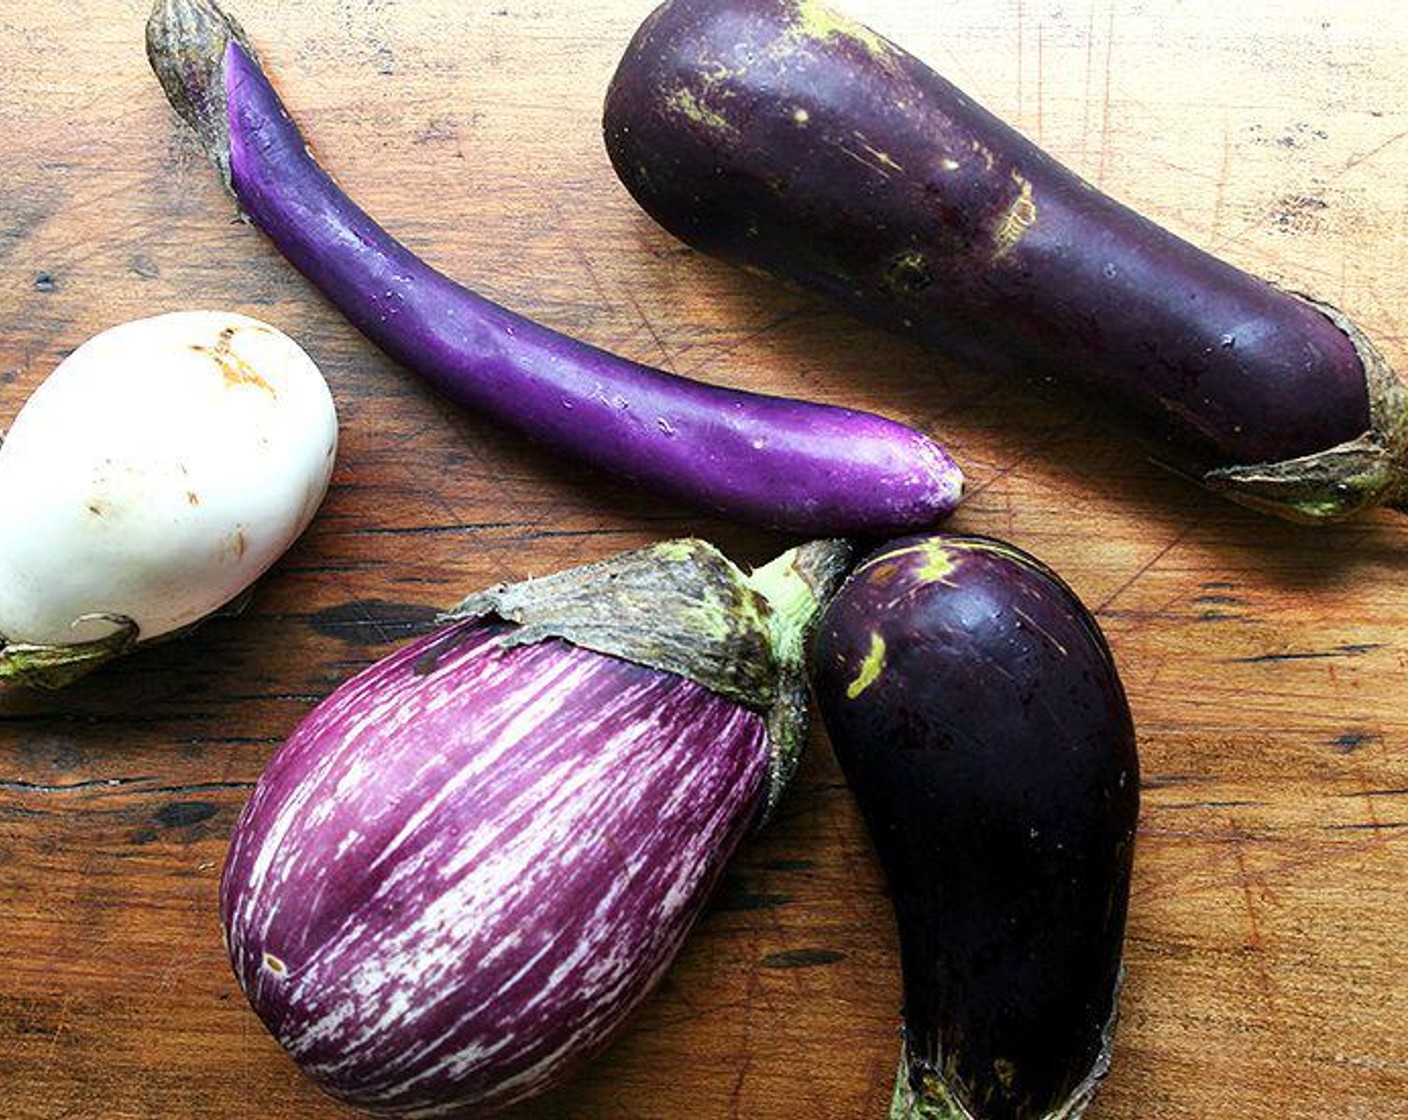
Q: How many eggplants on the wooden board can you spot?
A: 5